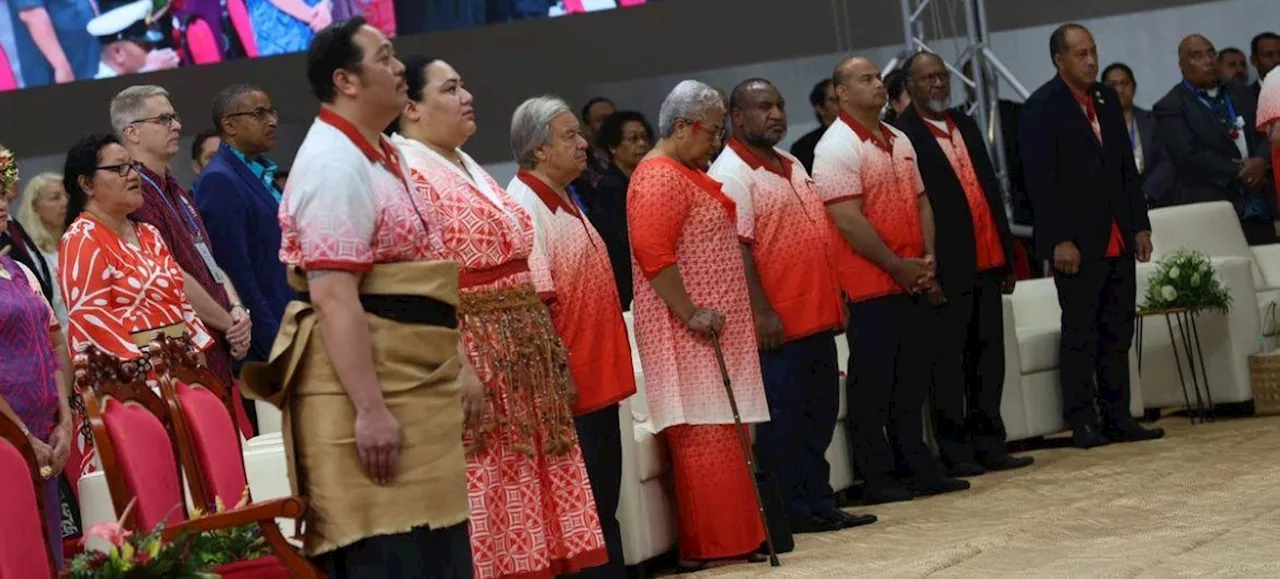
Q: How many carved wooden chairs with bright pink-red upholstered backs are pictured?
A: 3